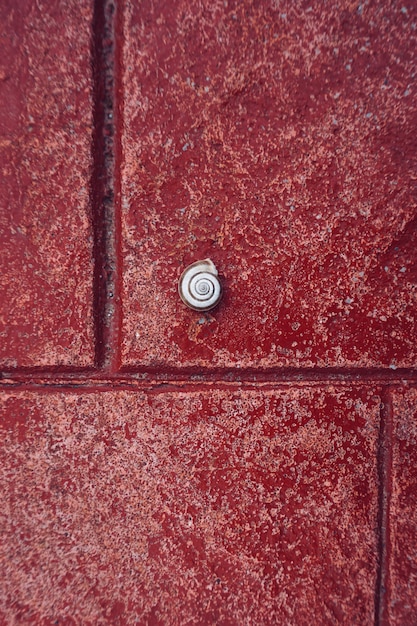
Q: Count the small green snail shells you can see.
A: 0